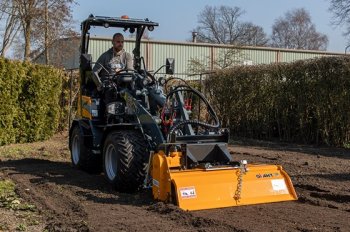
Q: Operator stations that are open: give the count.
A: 1